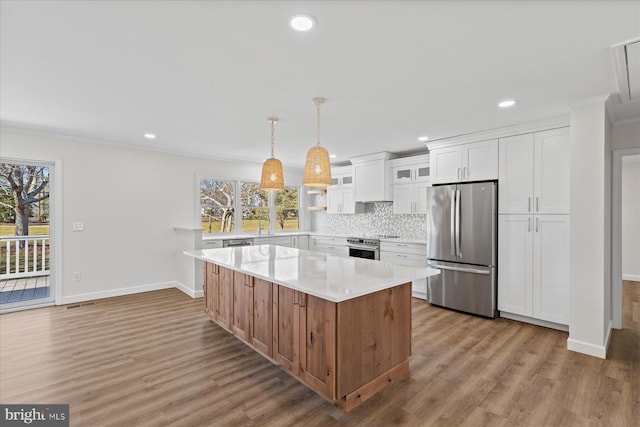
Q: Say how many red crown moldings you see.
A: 0